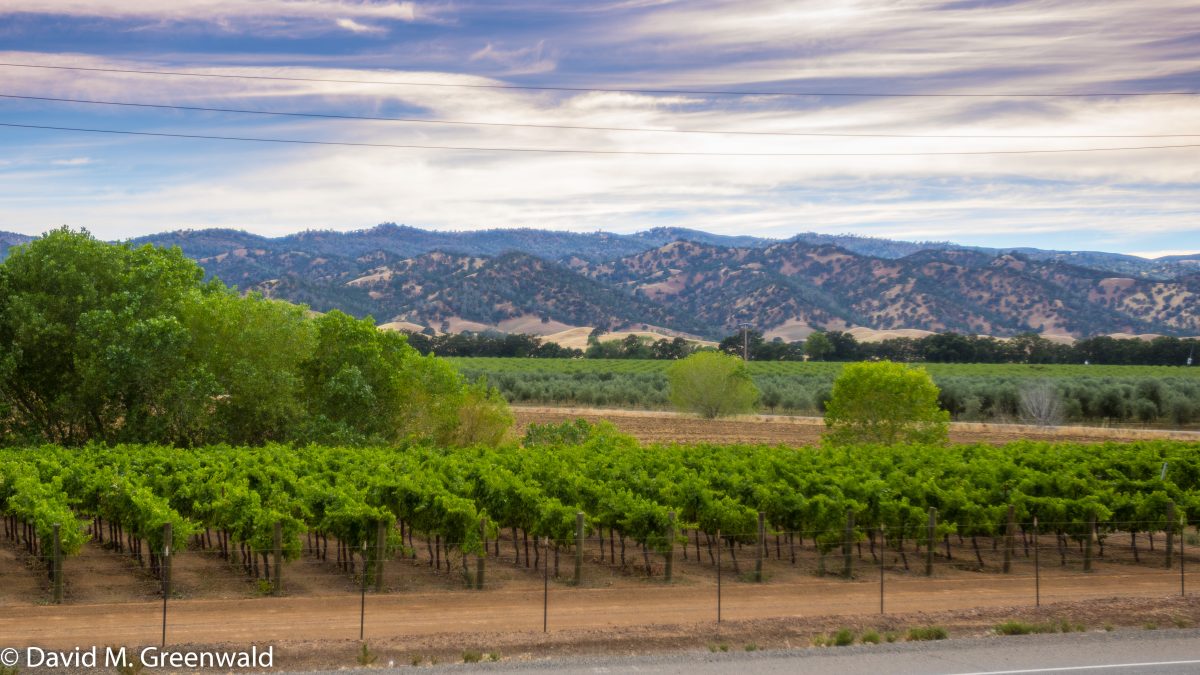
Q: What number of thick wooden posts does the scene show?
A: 13